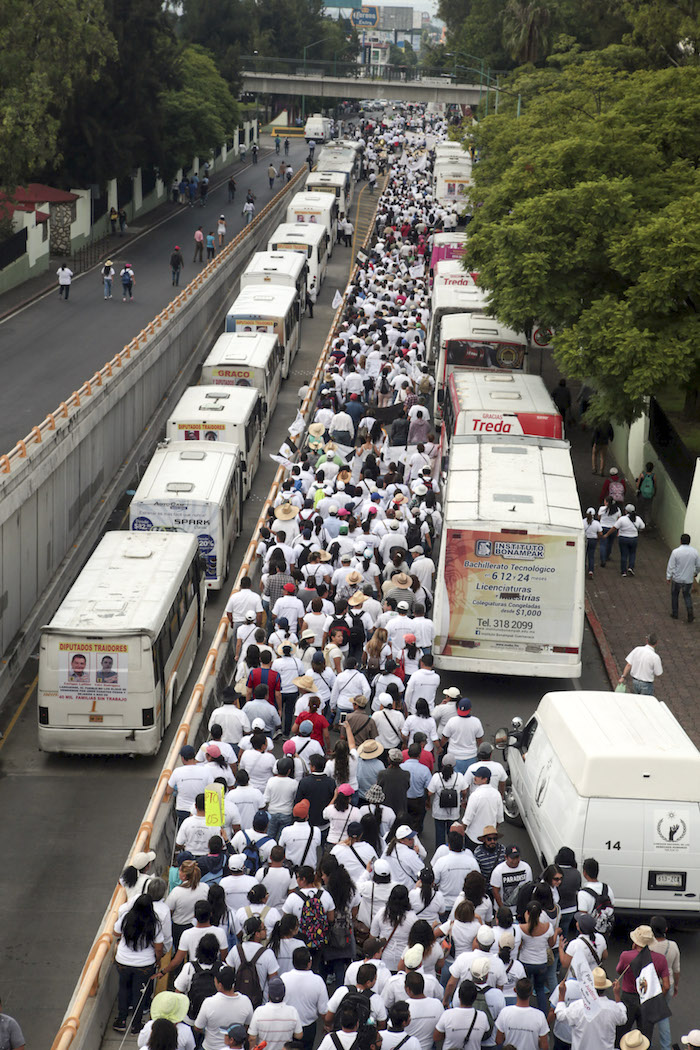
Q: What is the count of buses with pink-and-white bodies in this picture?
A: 1